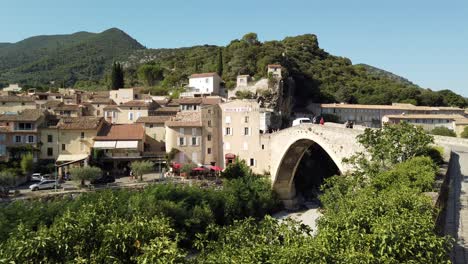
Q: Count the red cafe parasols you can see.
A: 3